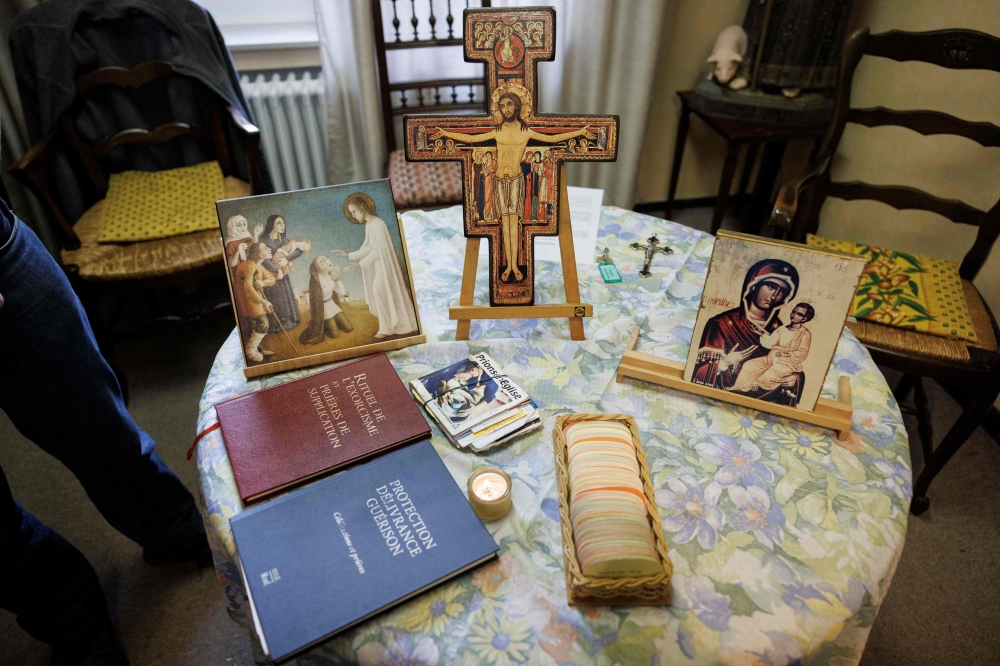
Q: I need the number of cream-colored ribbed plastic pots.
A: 0